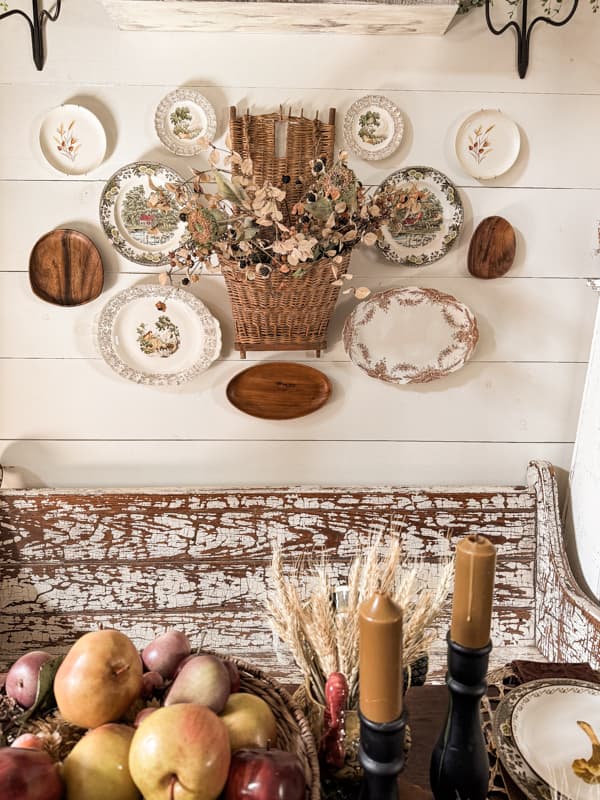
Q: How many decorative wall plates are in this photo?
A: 11